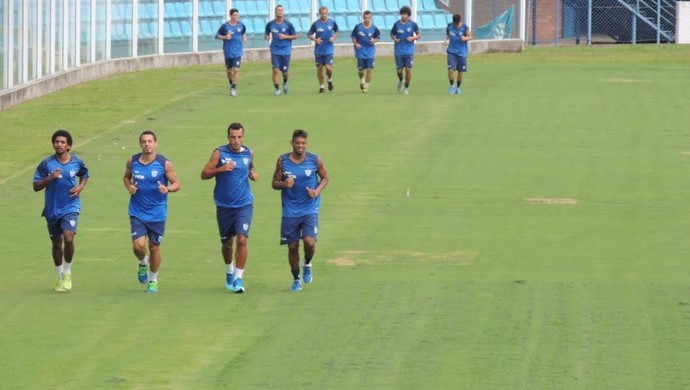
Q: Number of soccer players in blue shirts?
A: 10